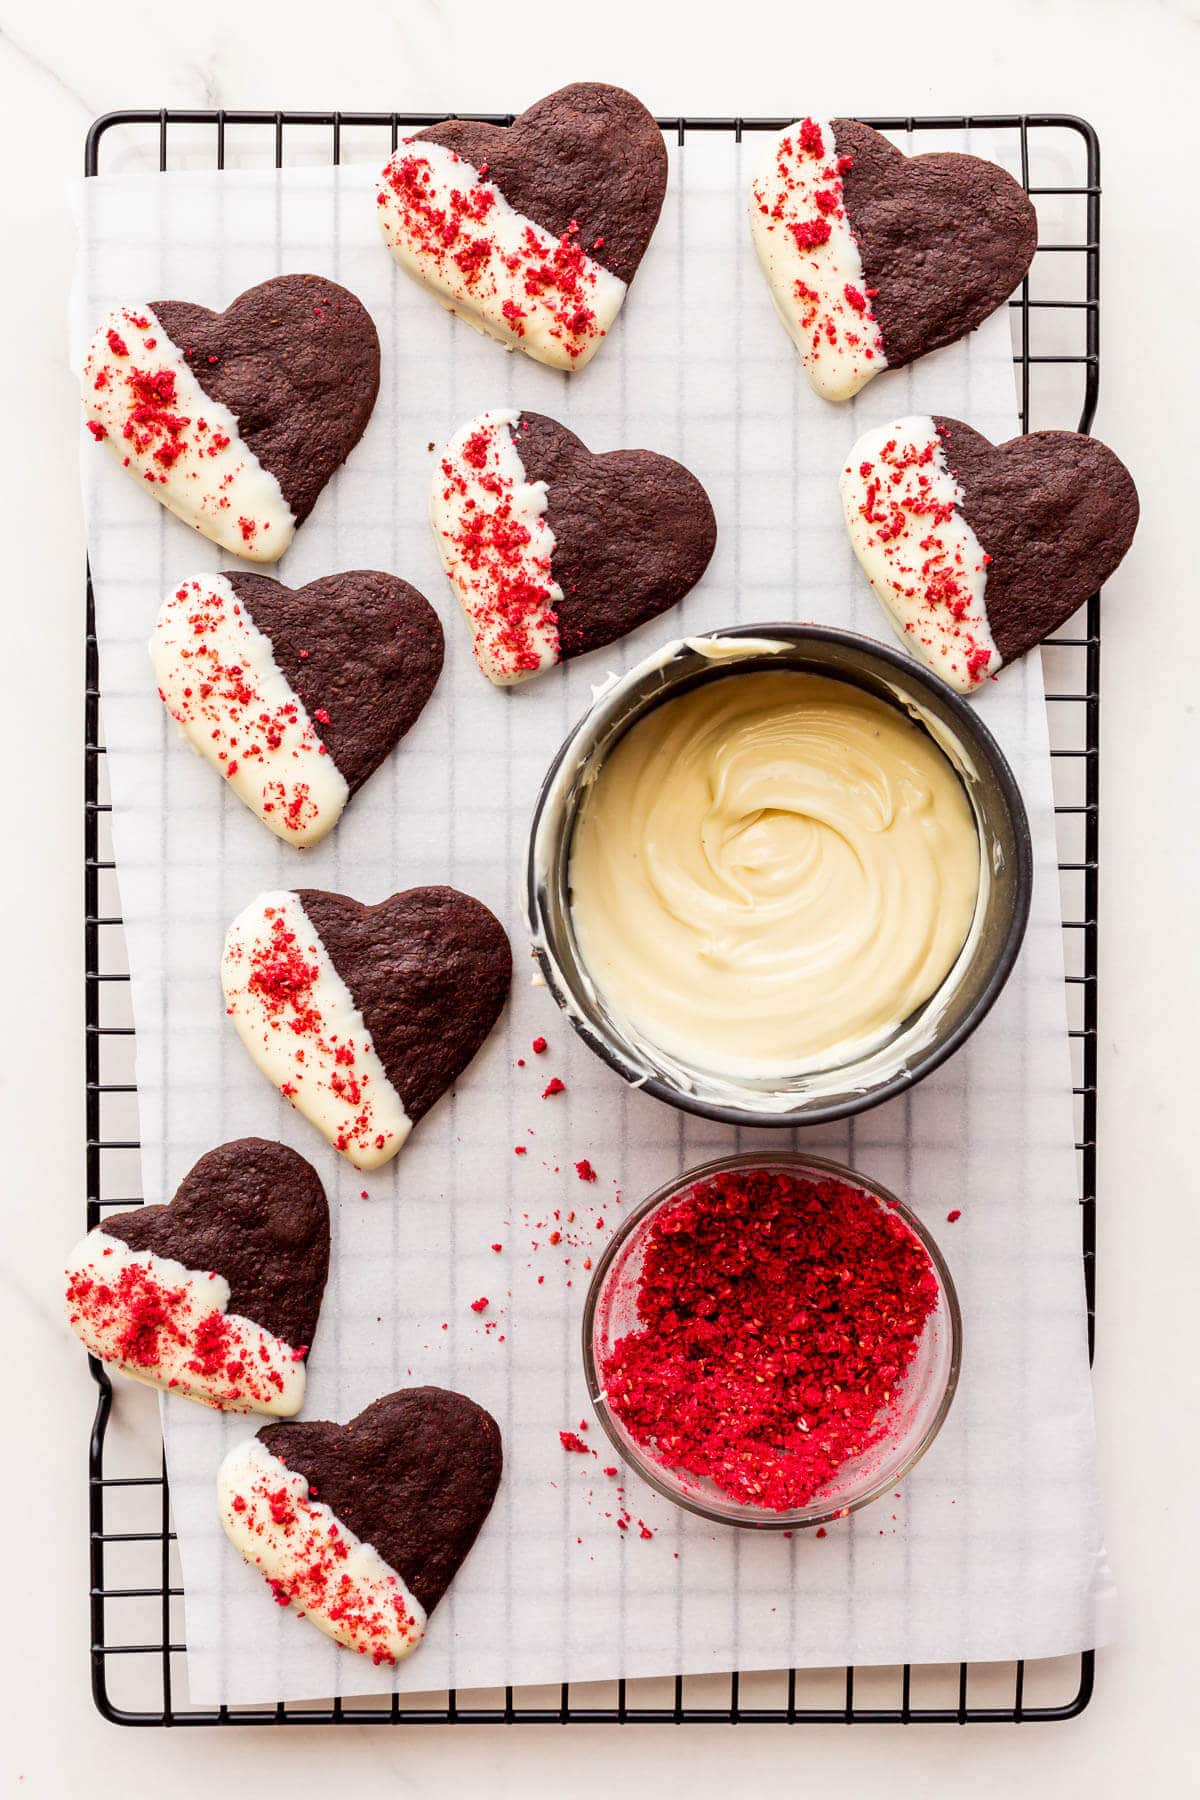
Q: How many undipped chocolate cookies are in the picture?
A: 0